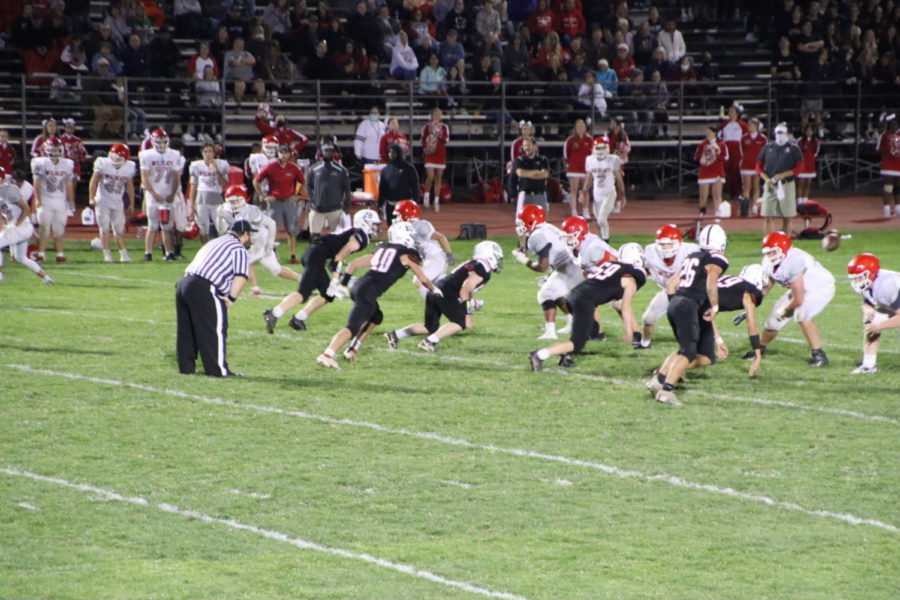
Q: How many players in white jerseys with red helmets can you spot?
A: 13